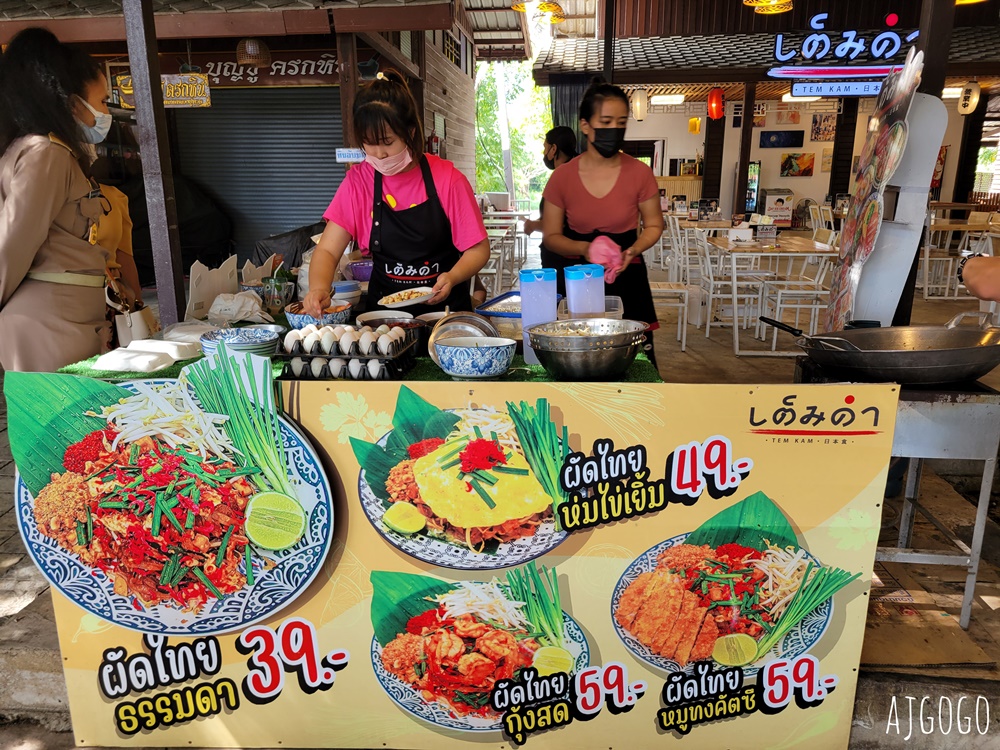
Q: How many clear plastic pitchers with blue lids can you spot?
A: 2